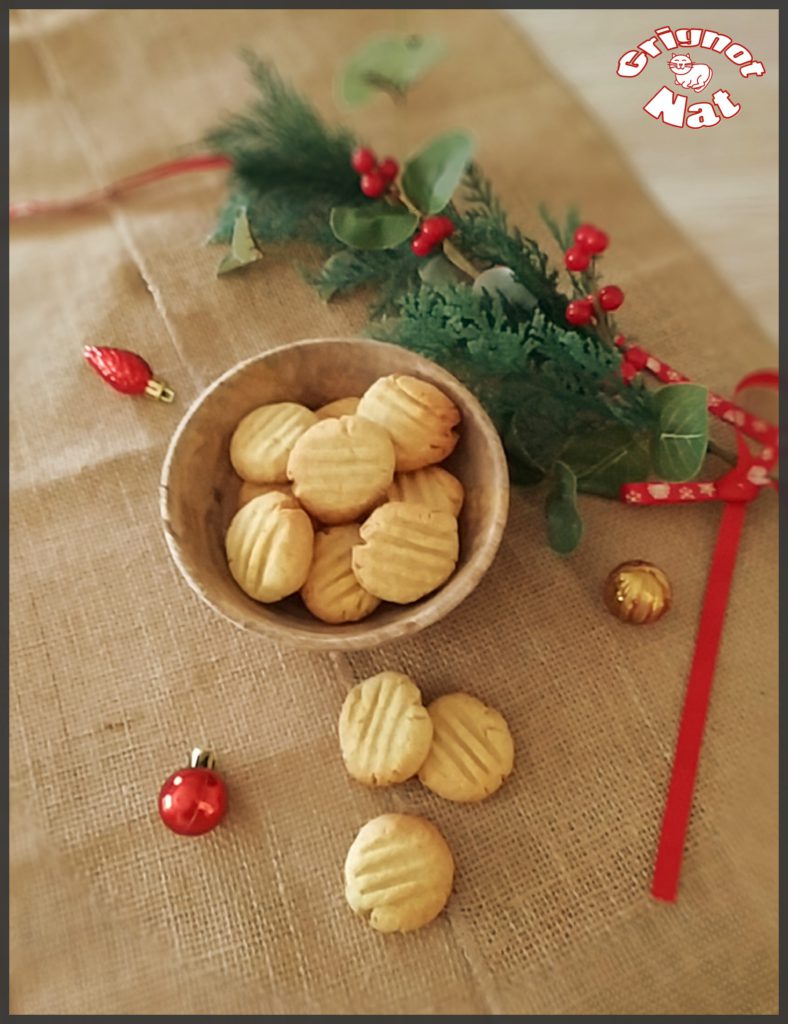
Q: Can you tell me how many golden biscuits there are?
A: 12